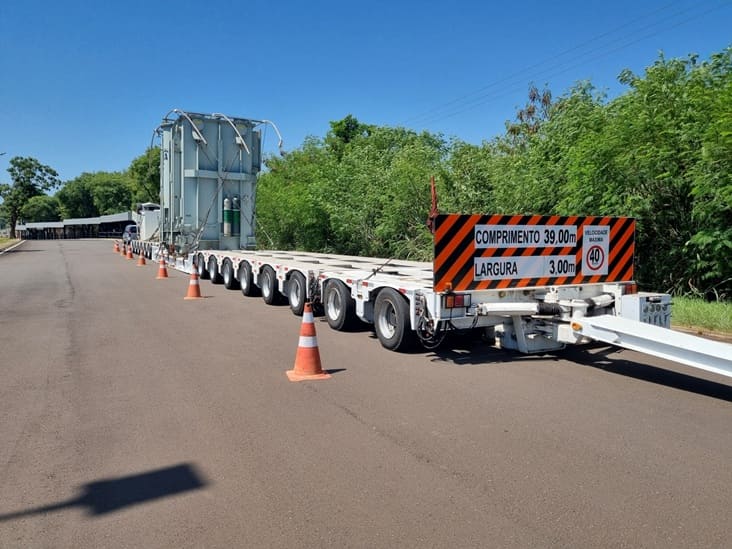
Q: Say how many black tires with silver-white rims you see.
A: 8